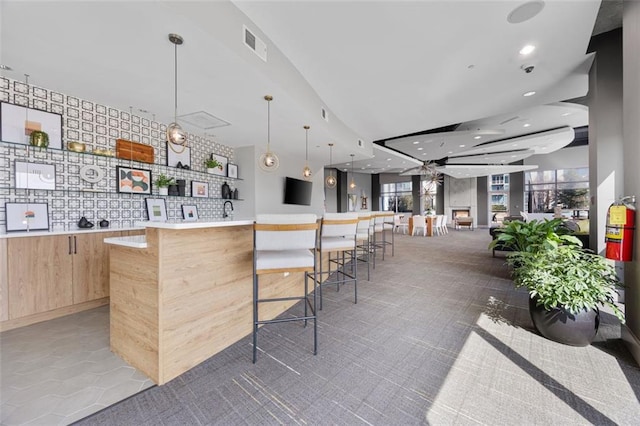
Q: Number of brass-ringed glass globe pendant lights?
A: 5